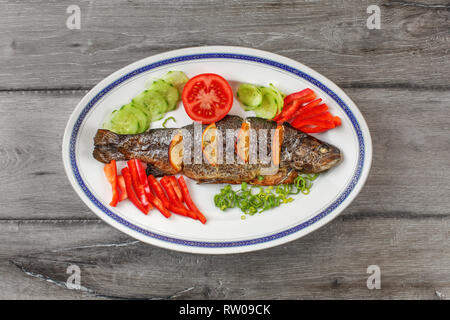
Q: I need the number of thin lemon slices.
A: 4